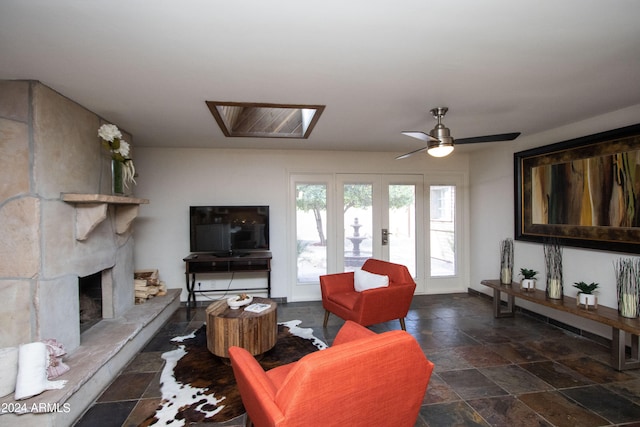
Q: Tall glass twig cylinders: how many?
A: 3